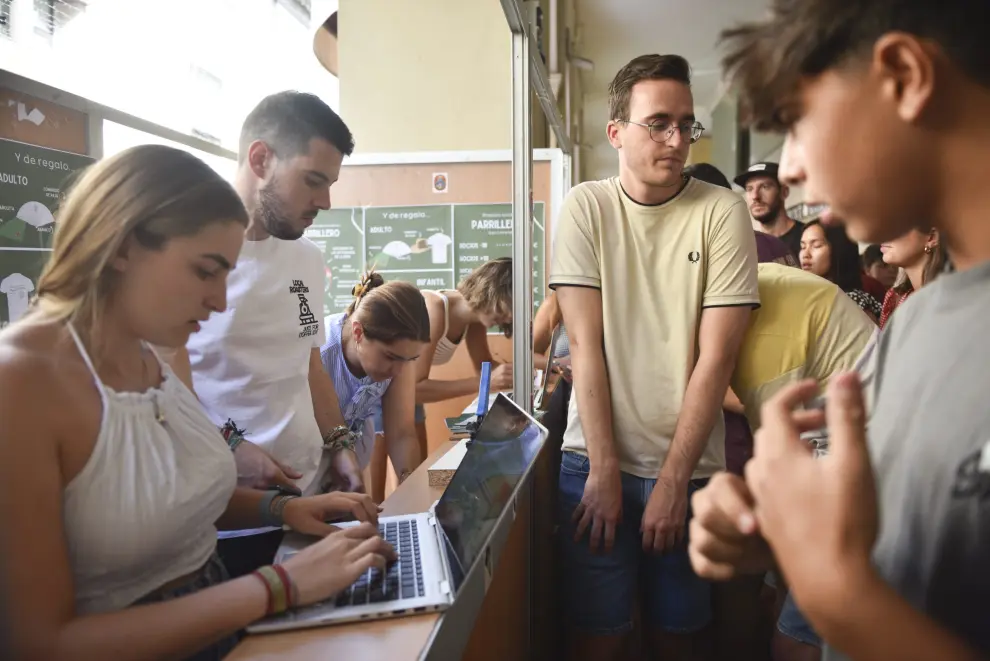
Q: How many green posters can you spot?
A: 4